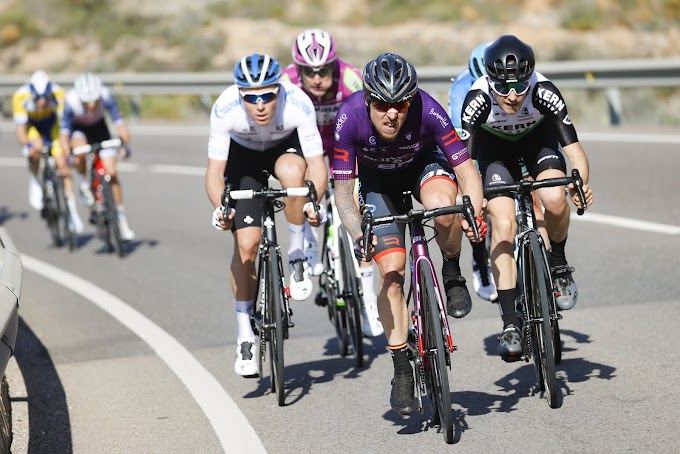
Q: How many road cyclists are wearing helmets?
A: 7